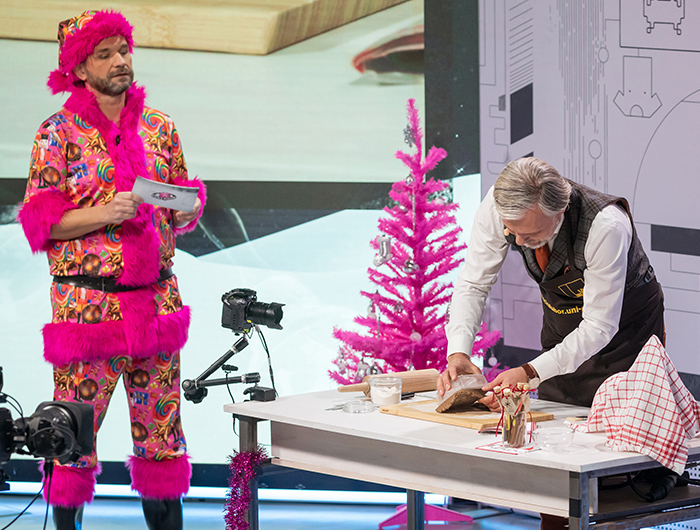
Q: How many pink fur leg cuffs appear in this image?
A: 2